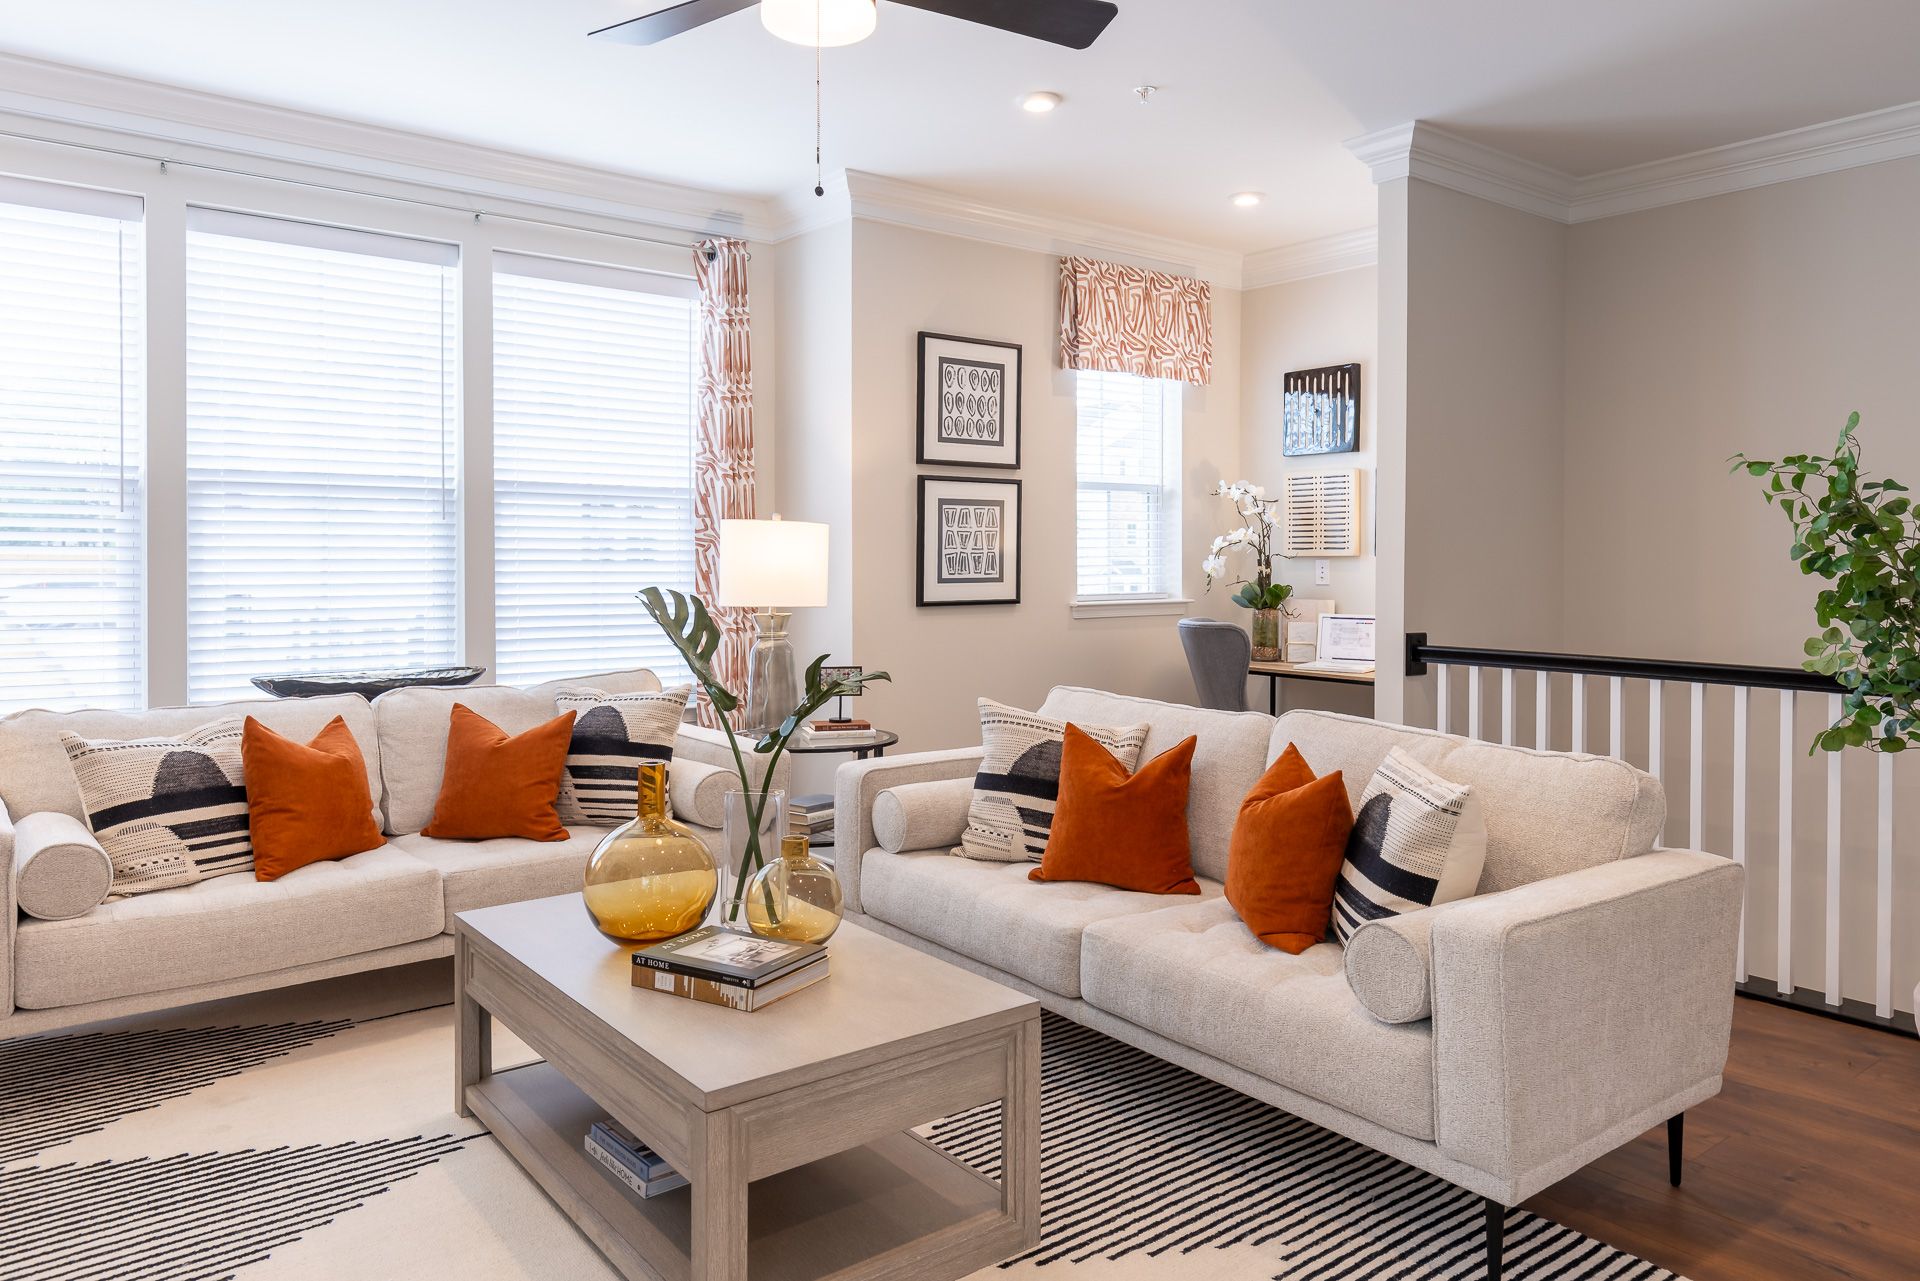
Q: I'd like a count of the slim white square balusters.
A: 12